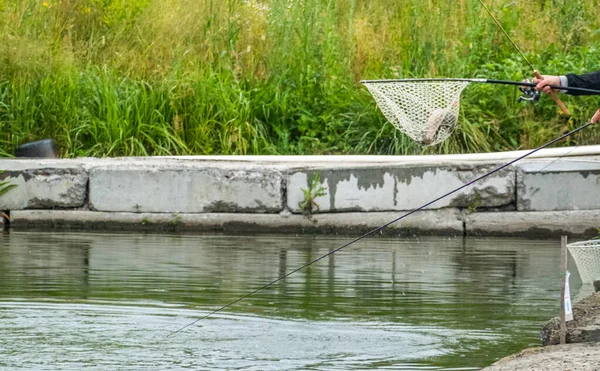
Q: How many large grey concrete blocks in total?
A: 4